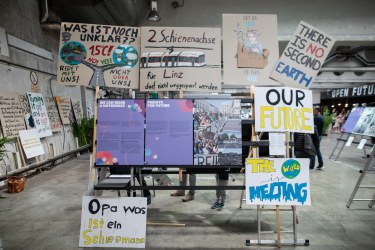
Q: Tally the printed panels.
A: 3